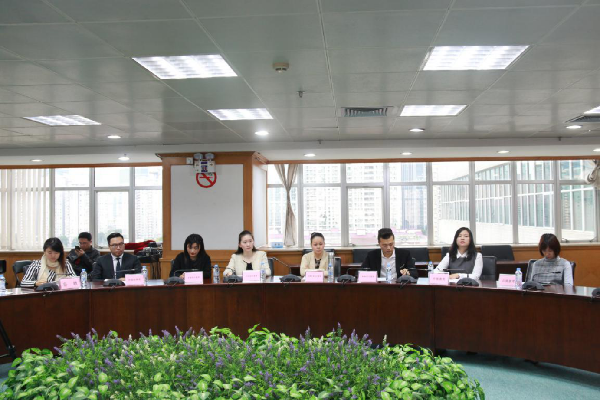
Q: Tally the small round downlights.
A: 10